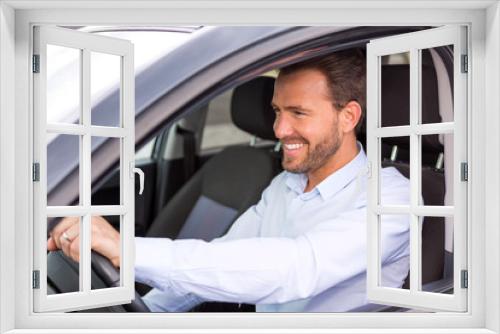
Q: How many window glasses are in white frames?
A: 12